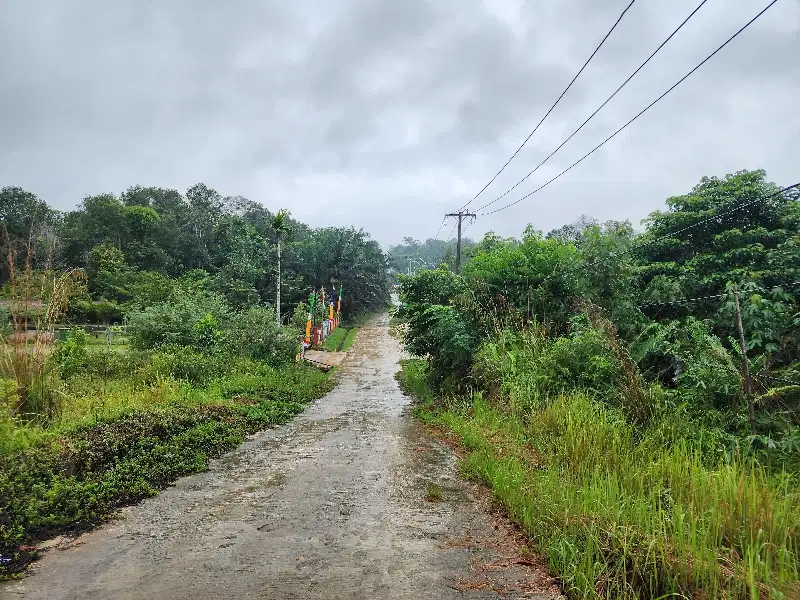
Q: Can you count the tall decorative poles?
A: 4